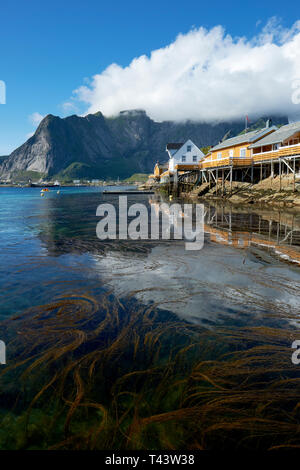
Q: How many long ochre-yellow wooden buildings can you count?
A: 2